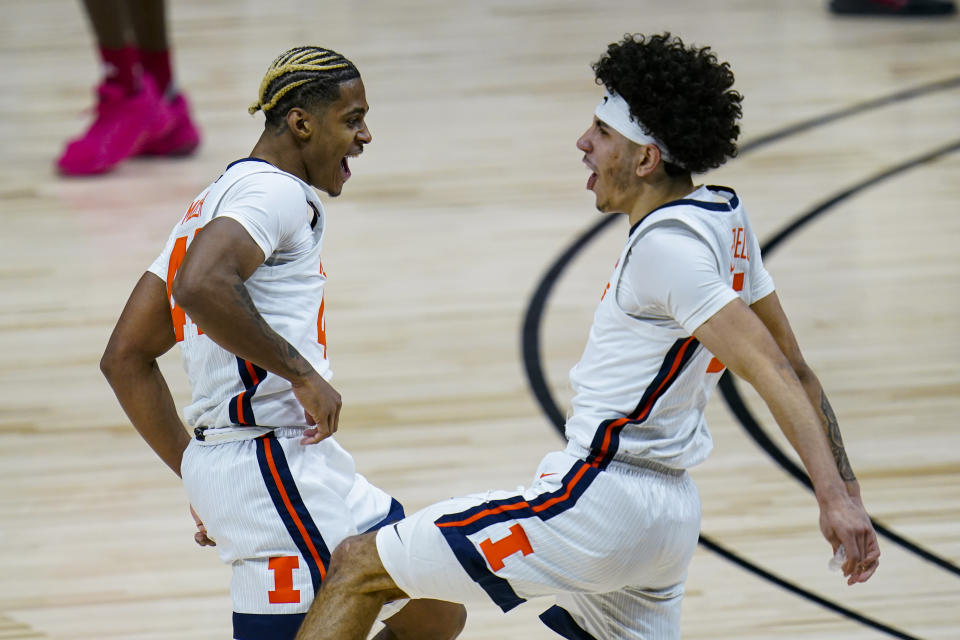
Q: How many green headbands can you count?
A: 0